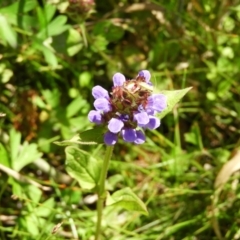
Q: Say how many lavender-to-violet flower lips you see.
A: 12